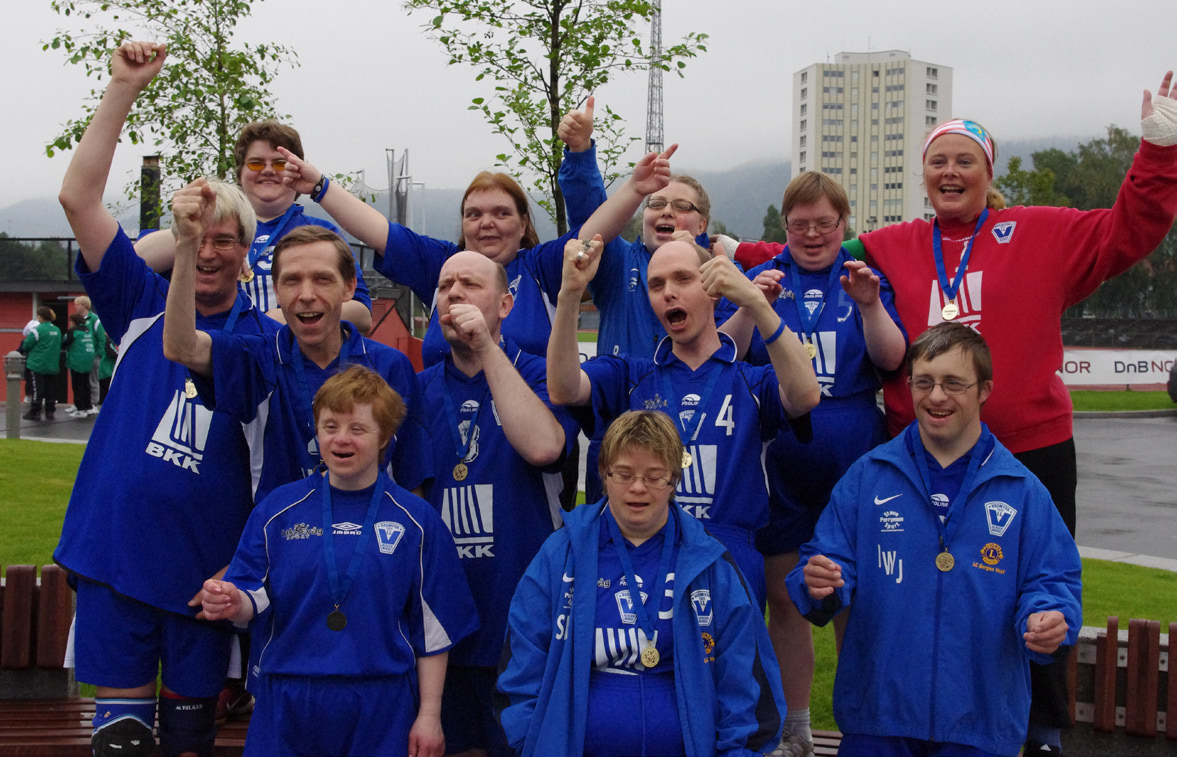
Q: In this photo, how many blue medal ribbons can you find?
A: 10